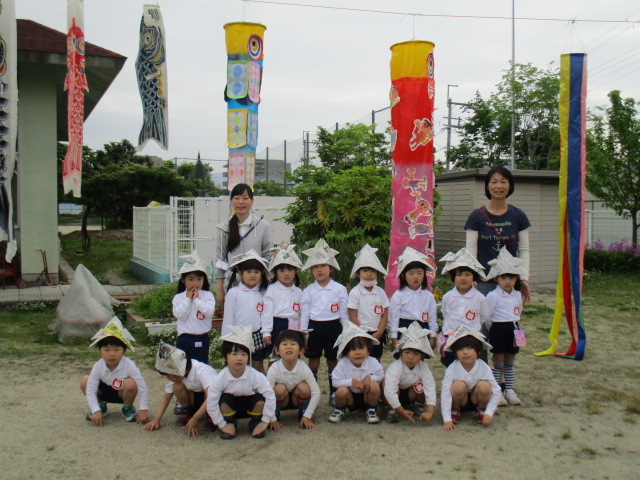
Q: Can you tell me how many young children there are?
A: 15